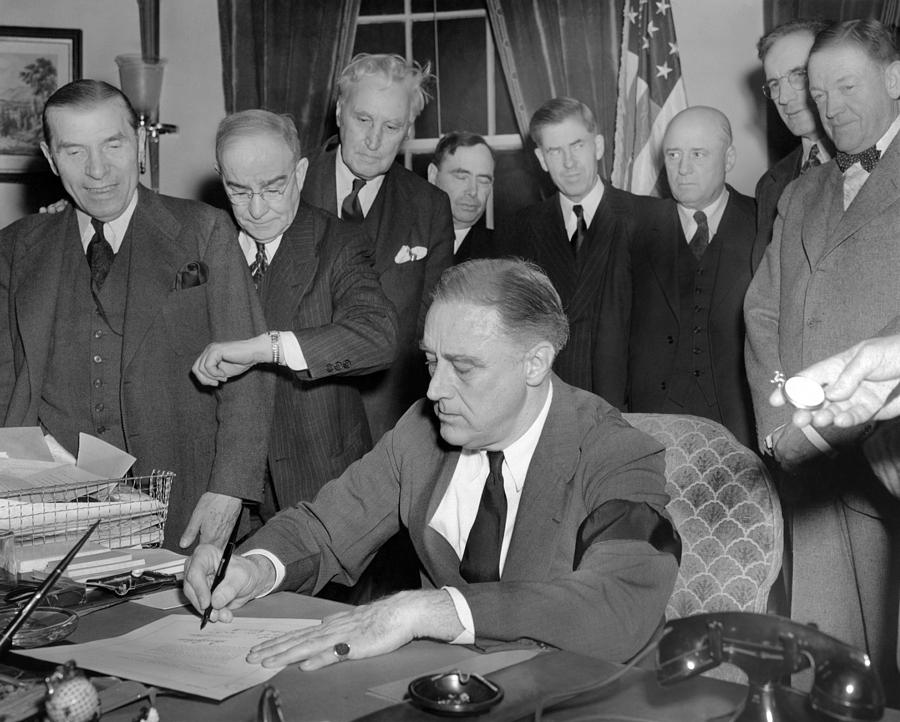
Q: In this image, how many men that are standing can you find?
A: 8